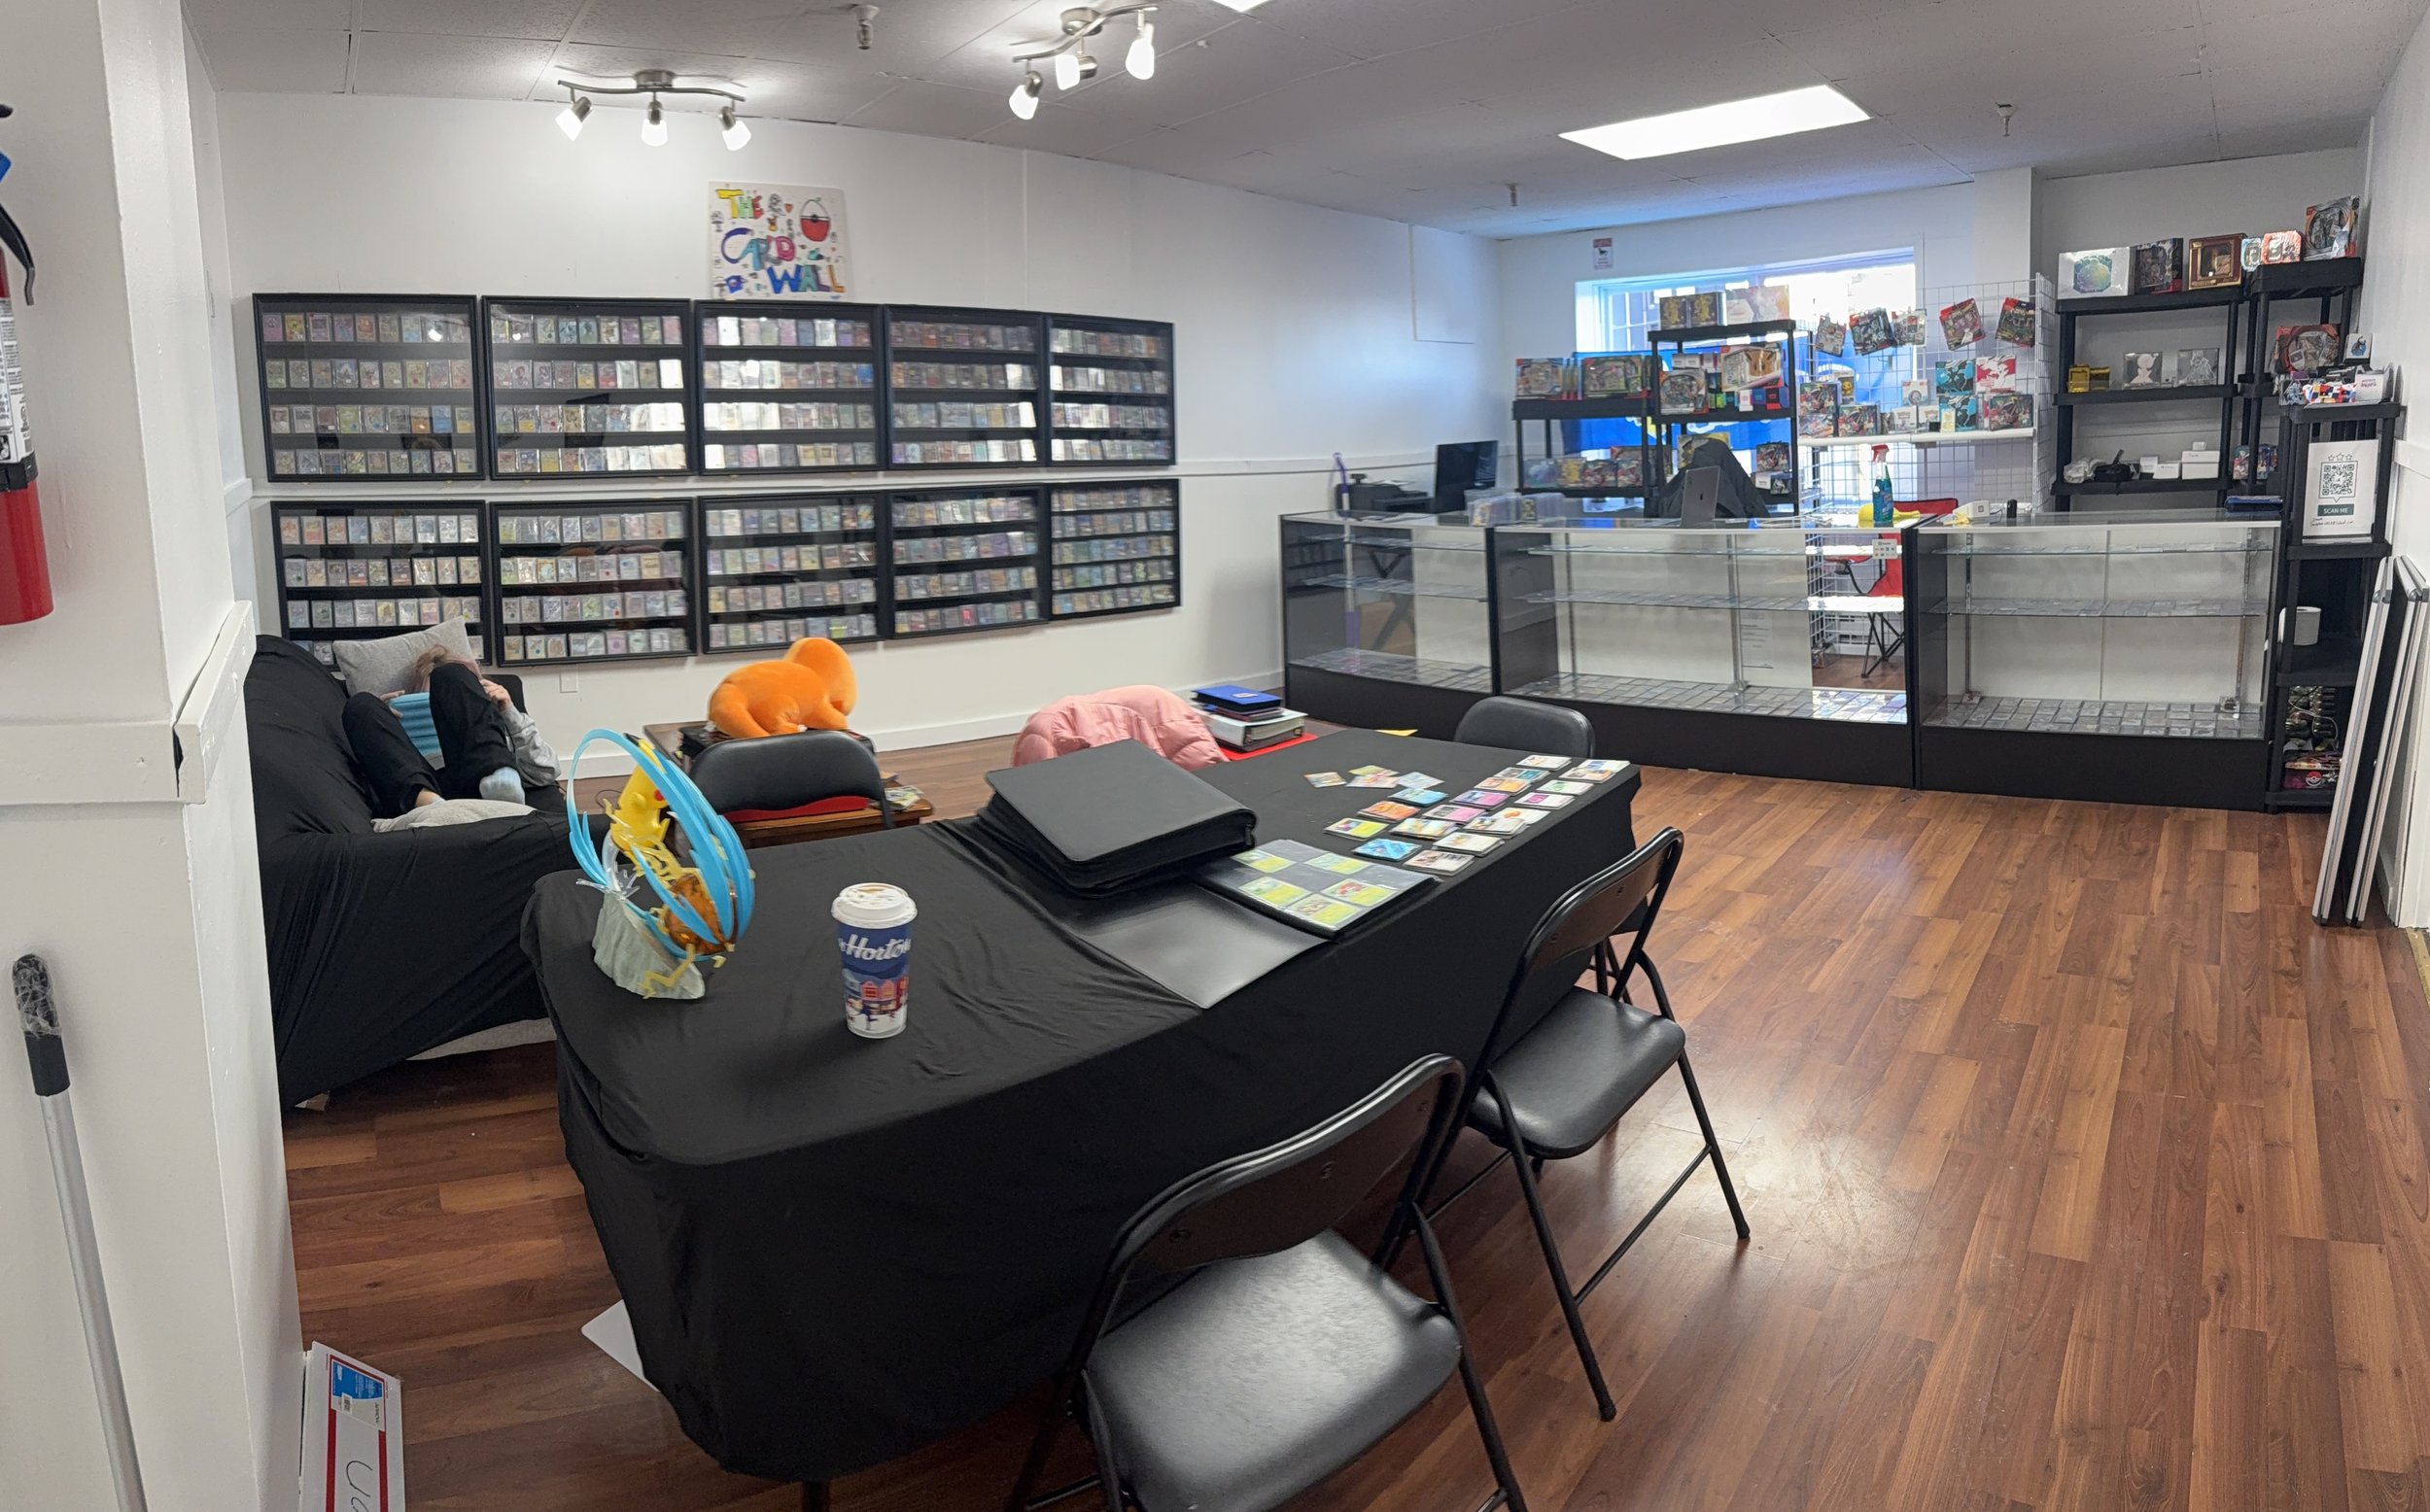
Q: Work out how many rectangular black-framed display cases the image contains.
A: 10